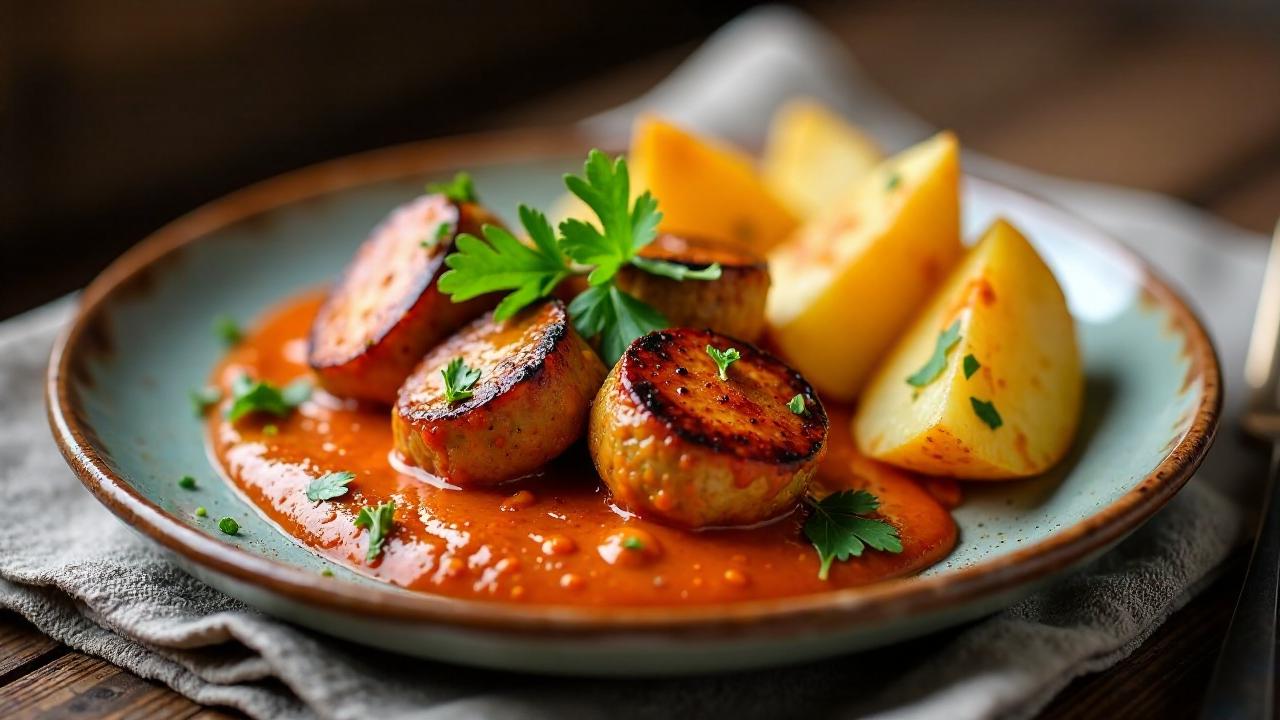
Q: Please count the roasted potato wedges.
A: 4